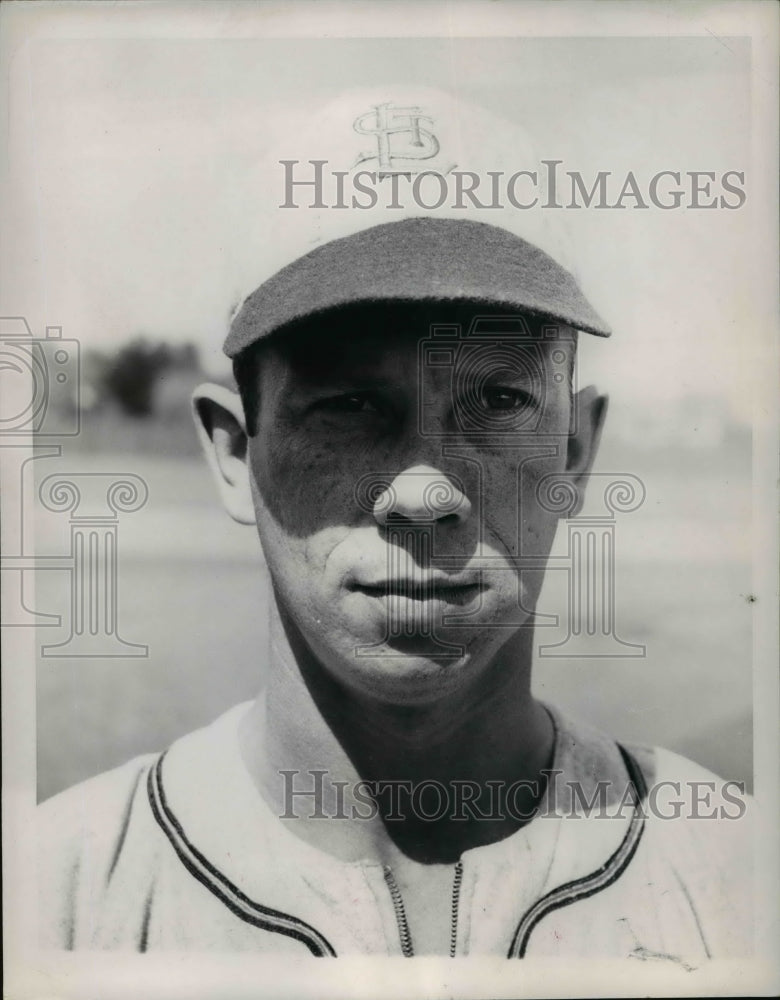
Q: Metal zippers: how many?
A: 1